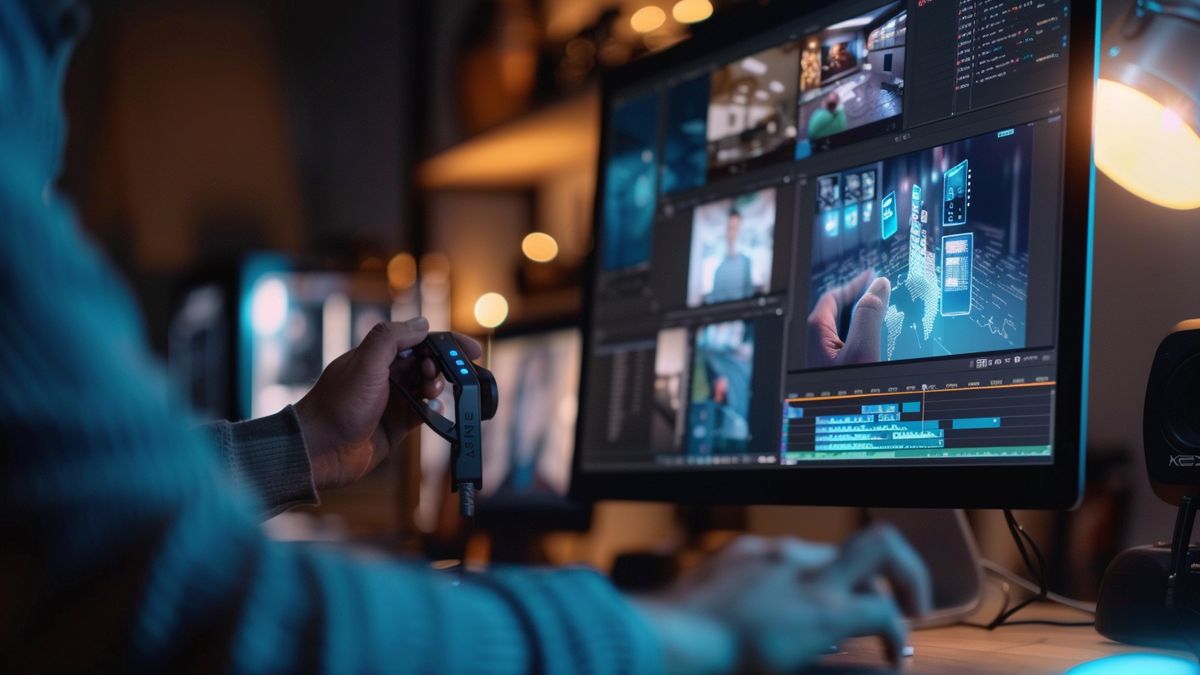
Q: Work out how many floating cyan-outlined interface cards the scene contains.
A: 3